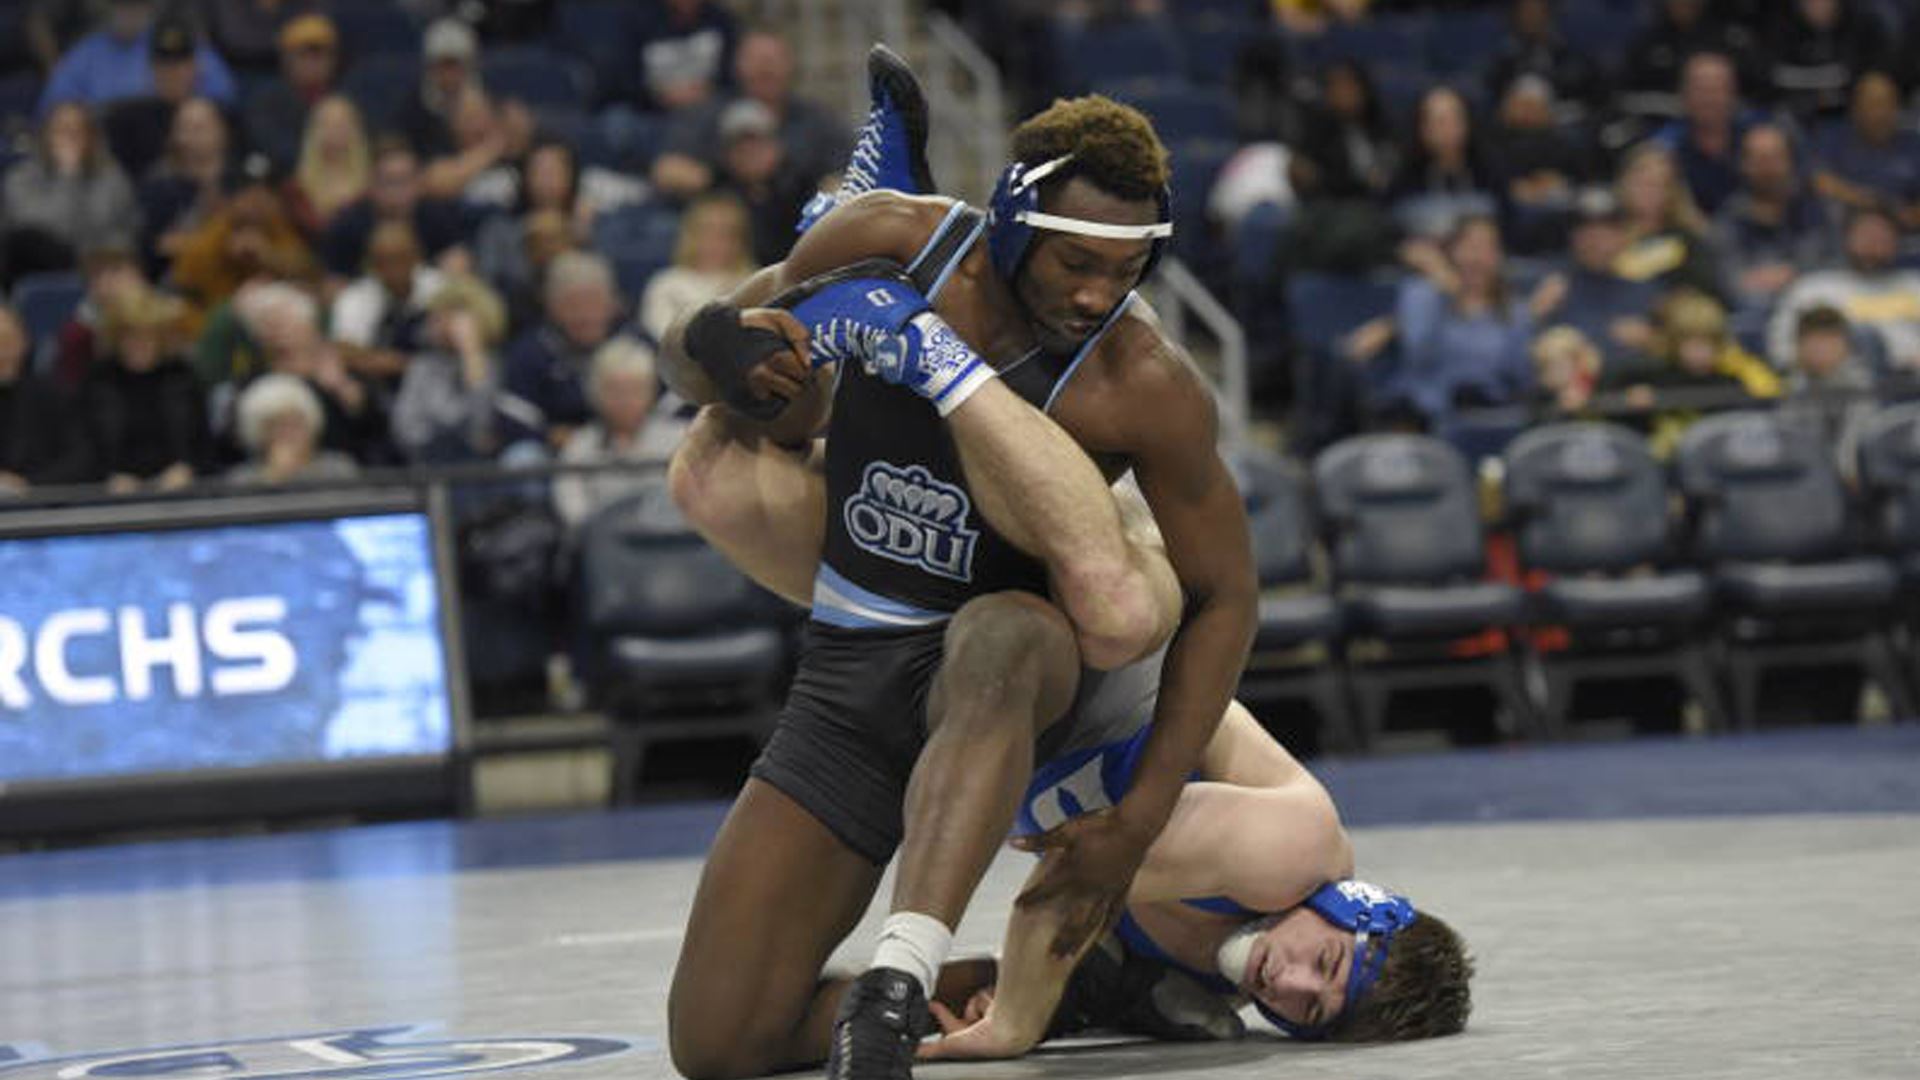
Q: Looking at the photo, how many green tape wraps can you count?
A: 0